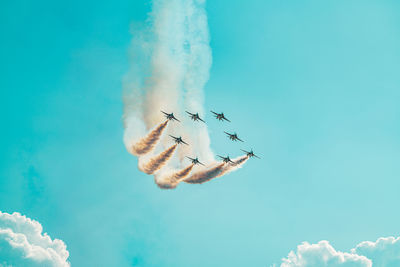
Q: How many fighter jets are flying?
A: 8